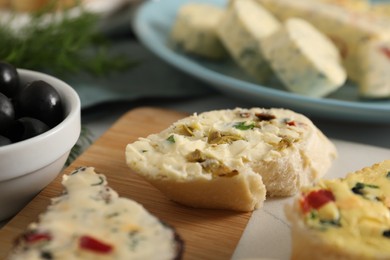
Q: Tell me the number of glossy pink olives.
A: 0